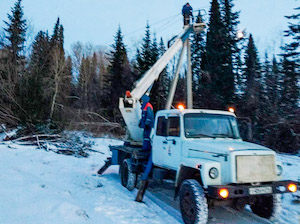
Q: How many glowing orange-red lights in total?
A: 4